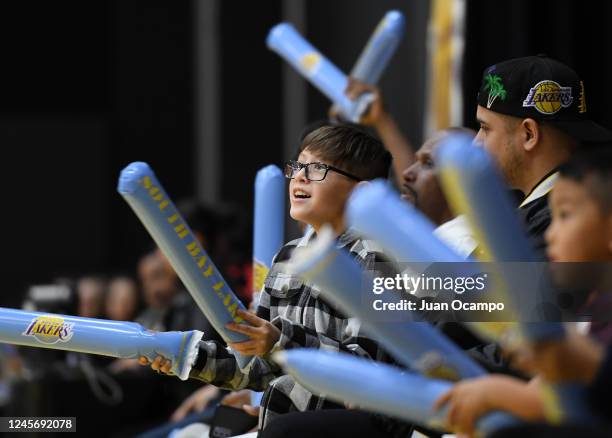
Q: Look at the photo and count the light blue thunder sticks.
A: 9